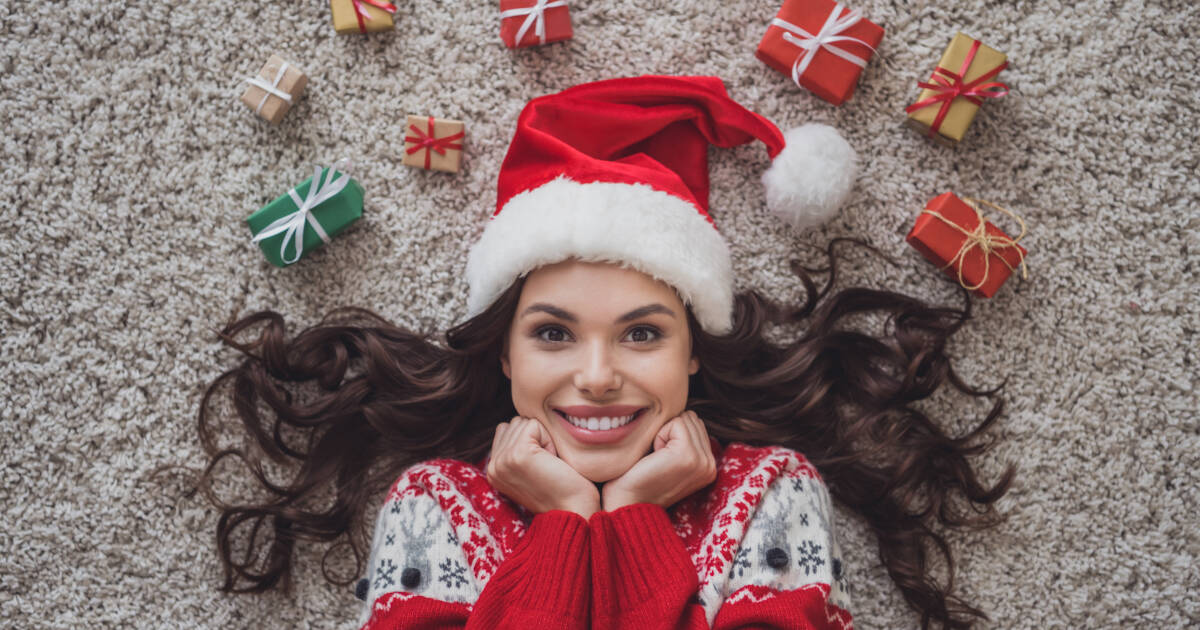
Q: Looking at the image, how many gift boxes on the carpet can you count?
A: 8